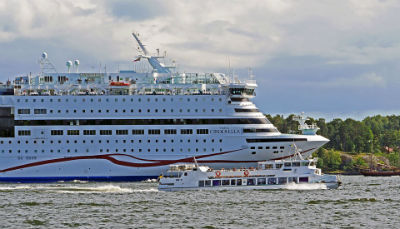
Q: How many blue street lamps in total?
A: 0